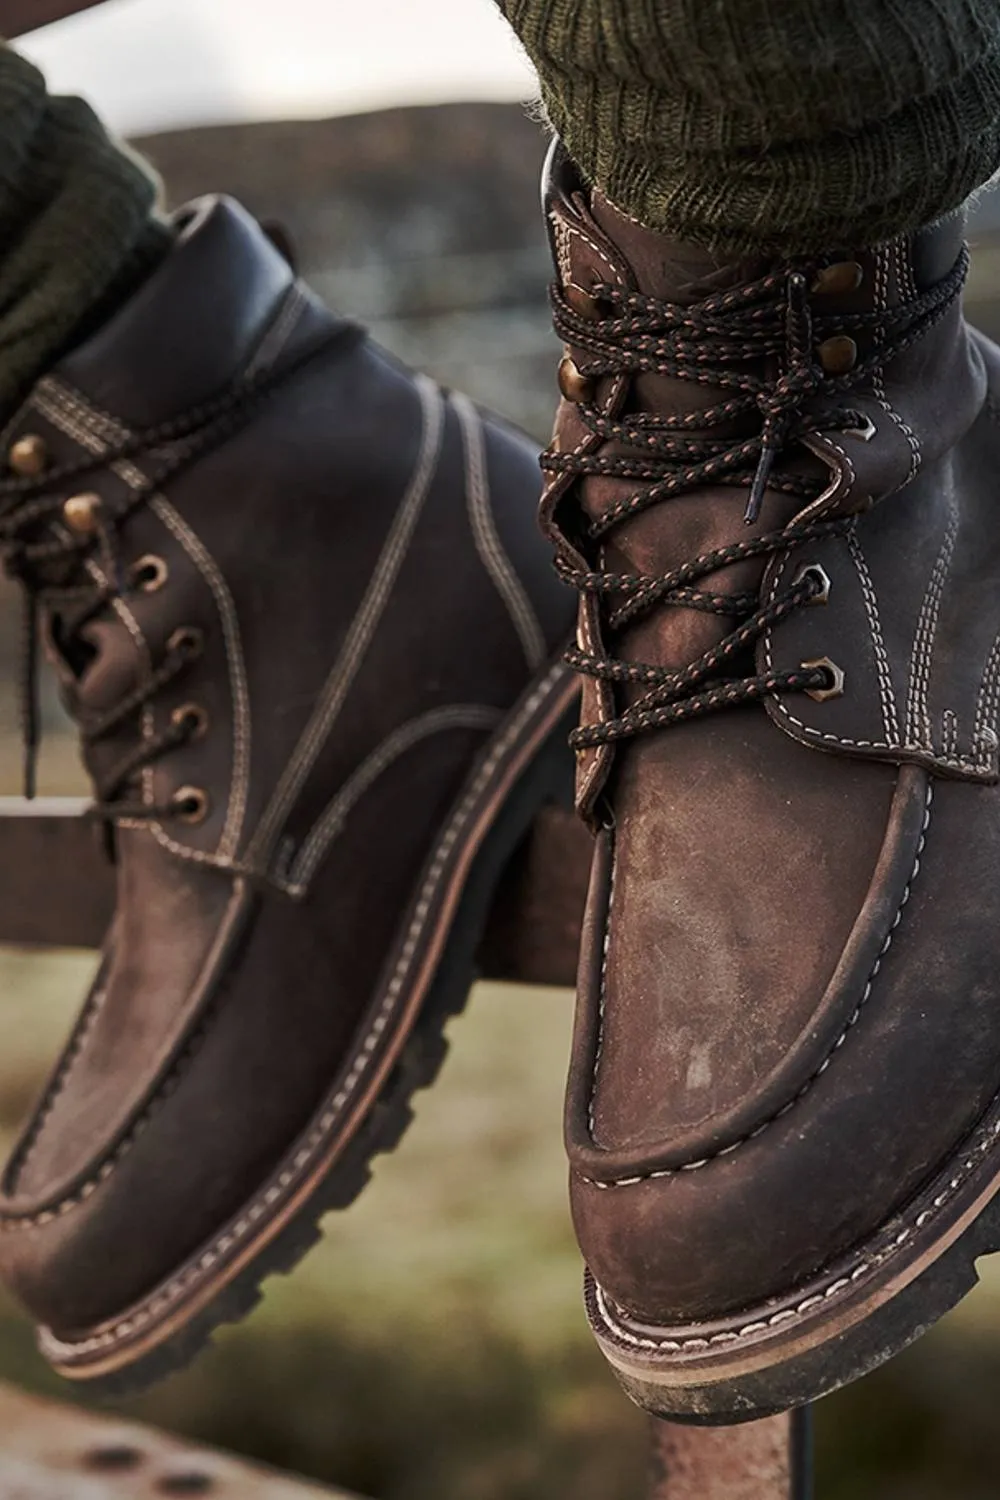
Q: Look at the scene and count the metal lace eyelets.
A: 7